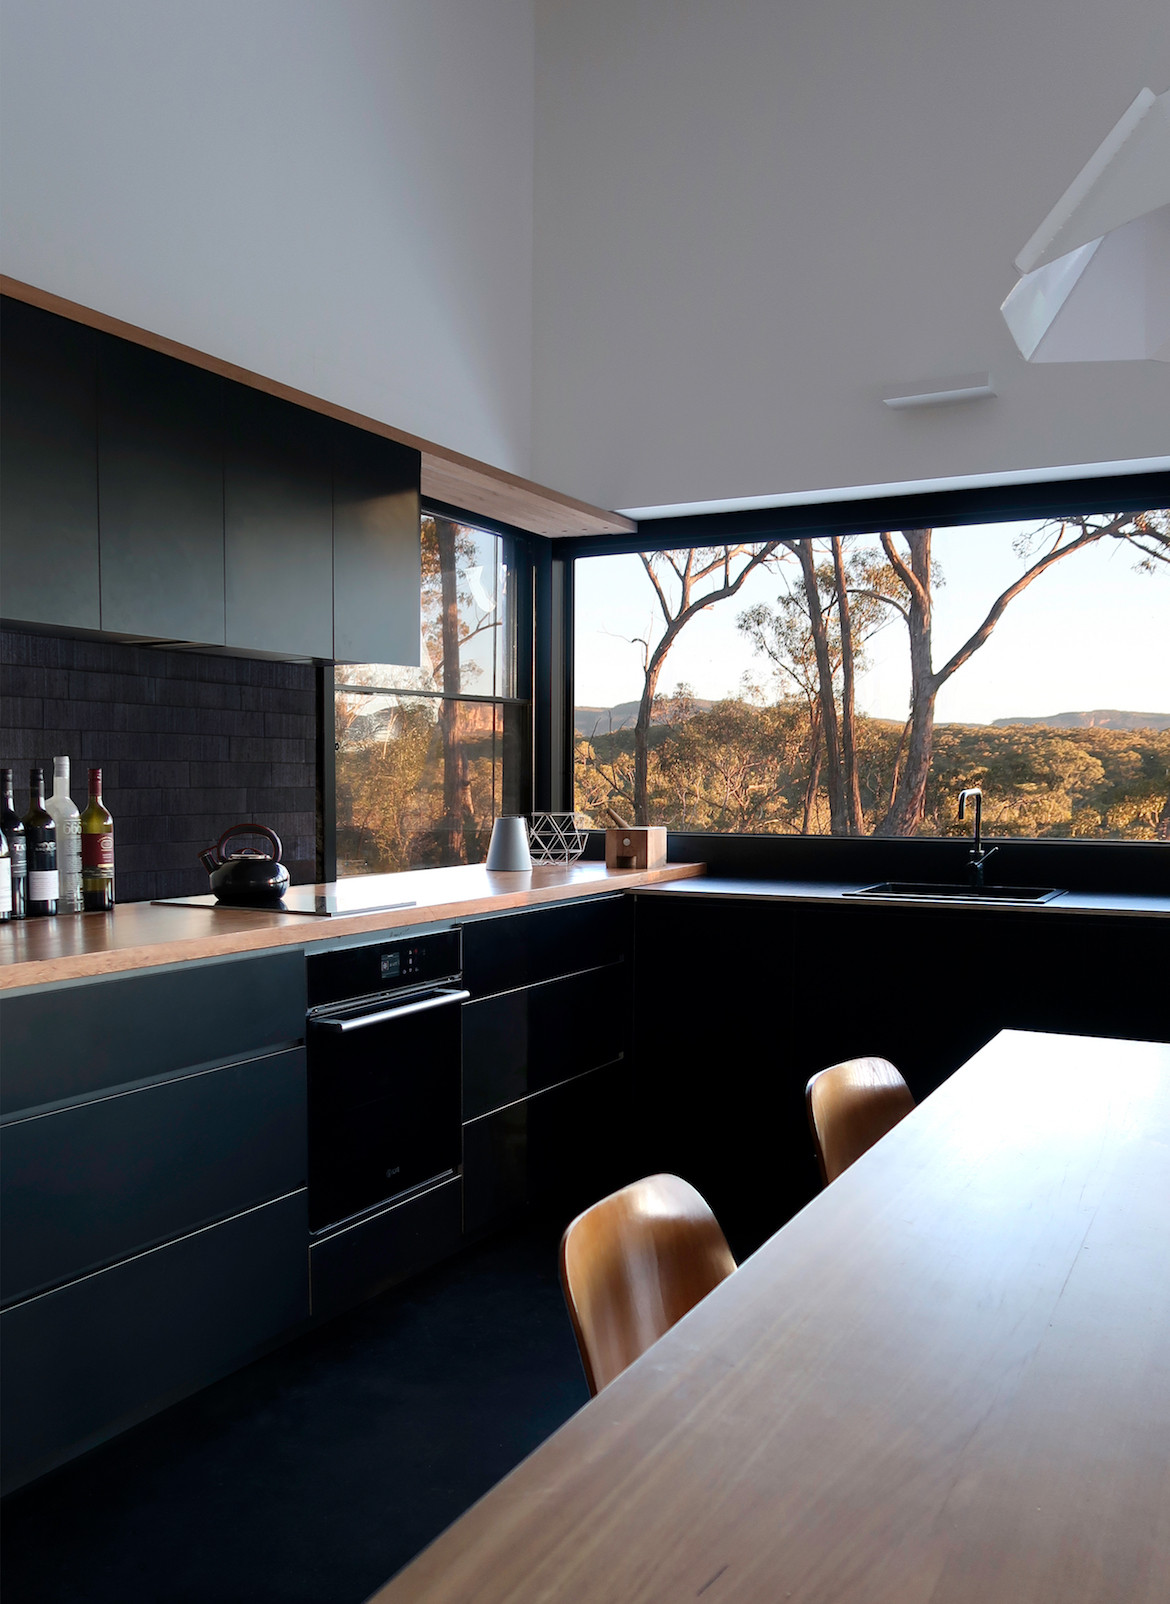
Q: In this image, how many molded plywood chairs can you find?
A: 2